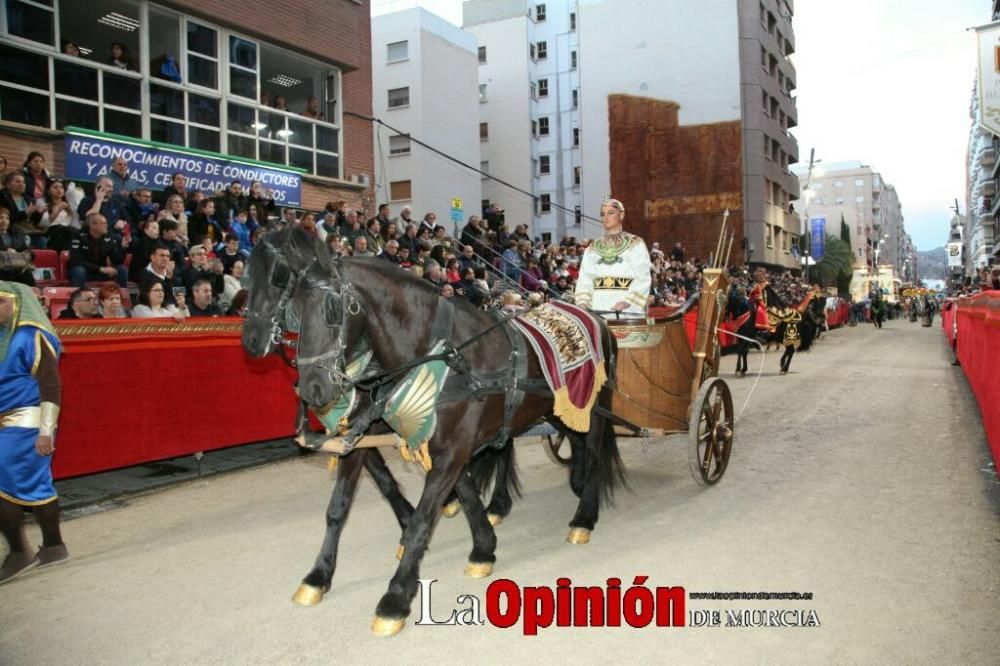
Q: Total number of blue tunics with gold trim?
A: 1